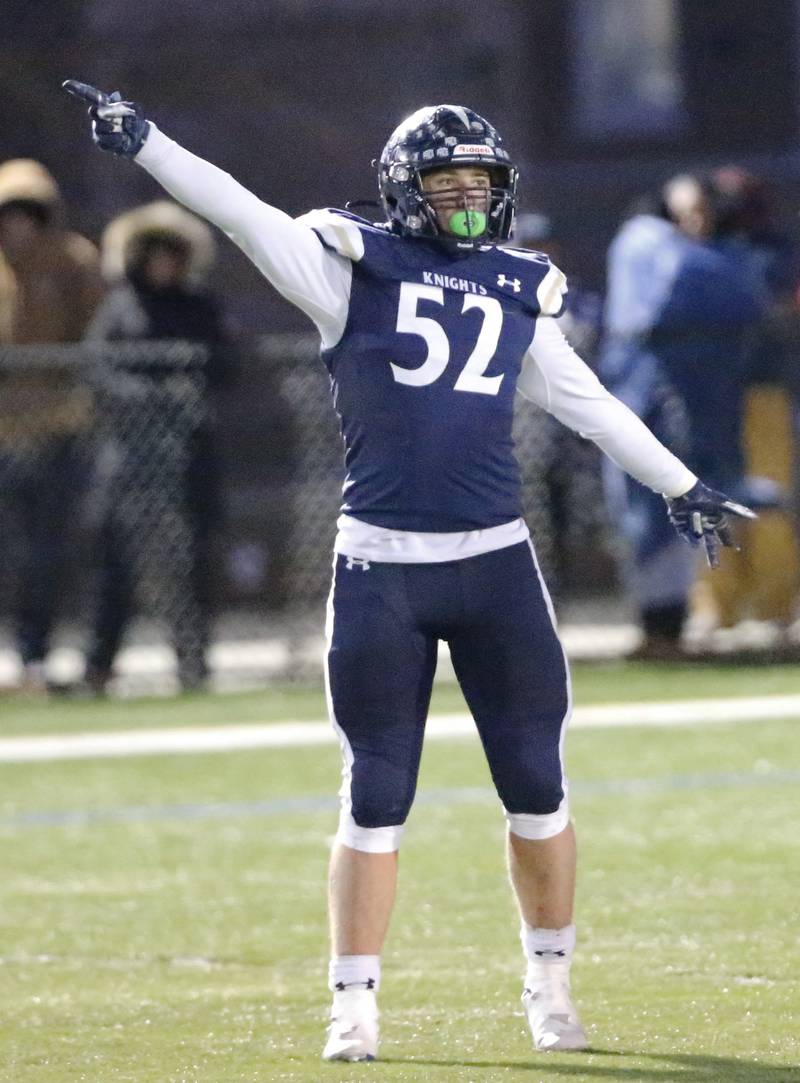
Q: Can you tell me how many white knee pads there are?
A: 2